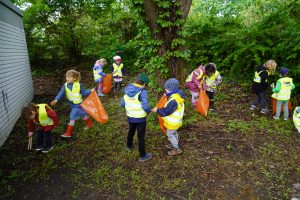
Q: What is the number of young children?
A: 11